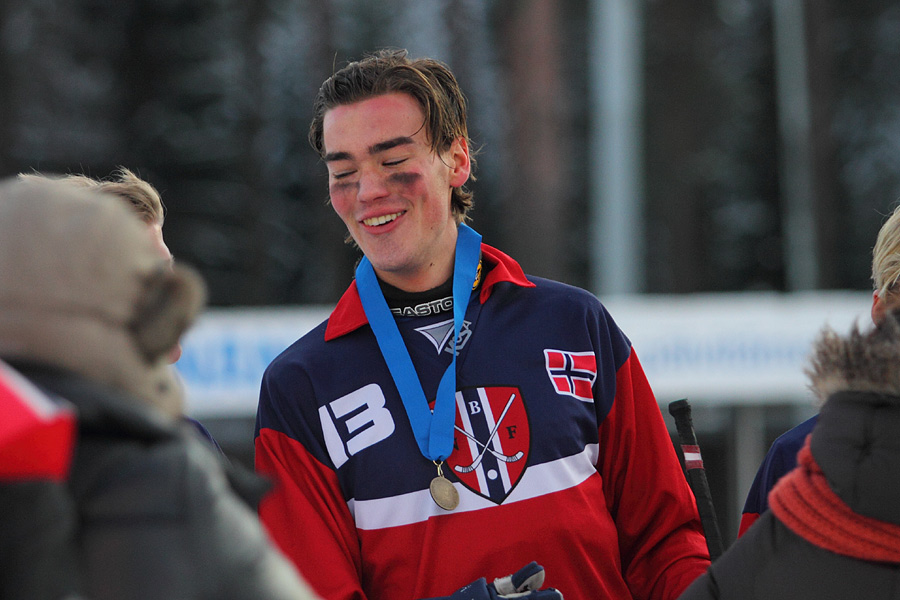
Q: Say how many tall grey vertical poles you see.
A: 2